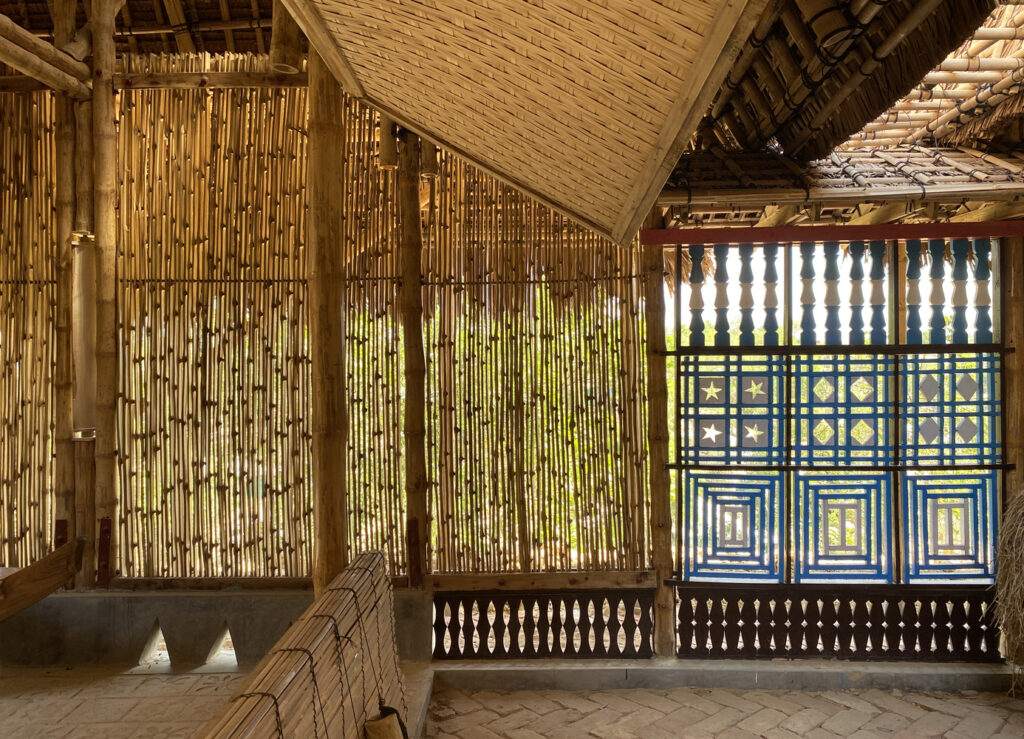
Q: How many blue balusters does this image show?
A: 12